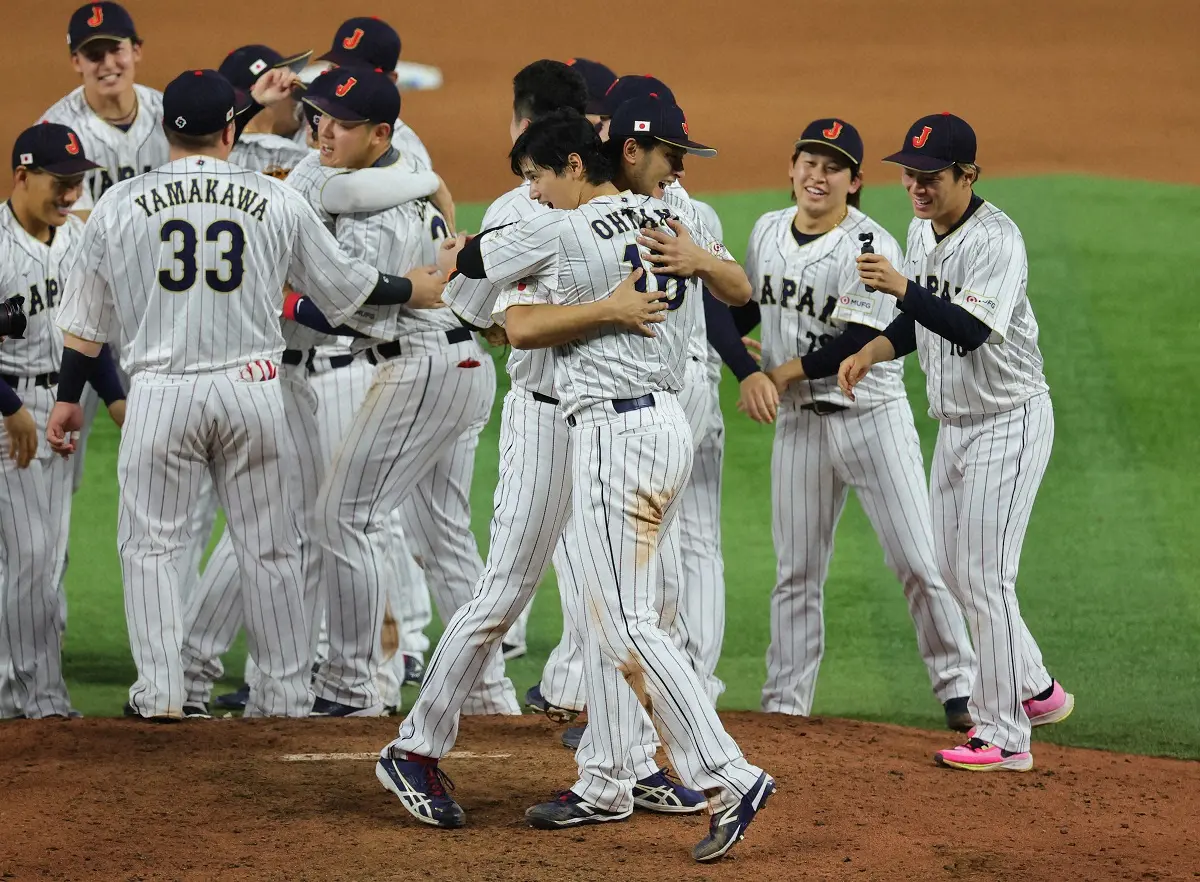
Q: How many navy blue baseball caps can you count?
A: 12